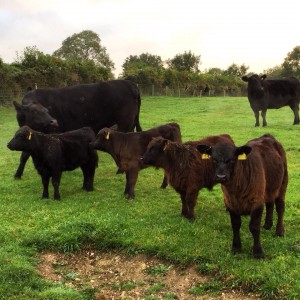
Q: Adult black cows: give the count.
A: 2